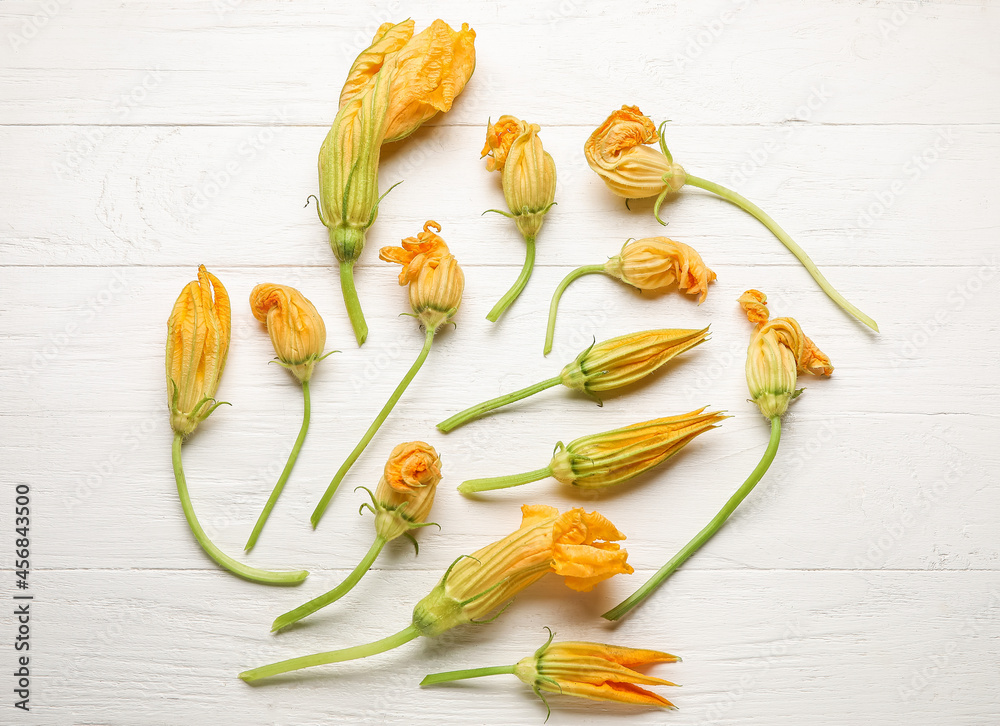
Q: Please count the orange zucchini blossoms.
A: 13